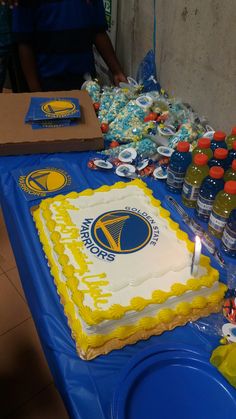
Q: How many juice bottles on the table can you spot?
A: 11